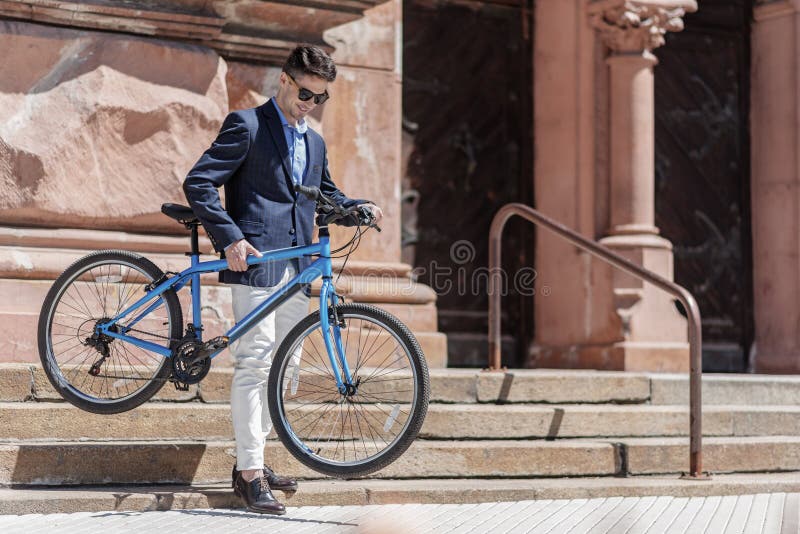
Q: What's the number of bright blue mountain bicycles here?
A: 1